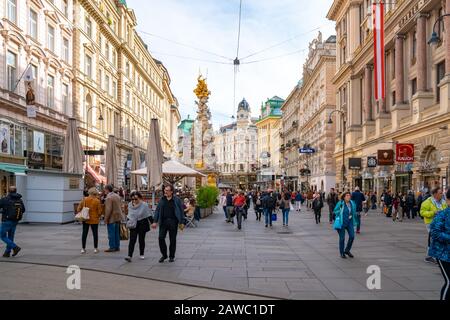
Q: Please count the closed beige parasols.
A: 4